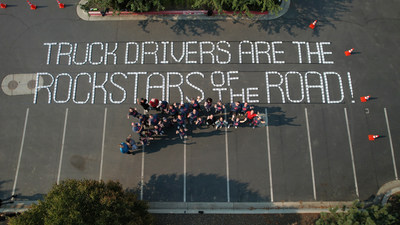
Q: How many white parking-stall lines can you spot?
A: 10